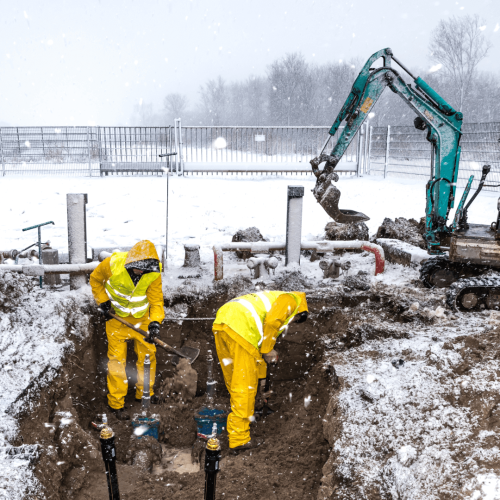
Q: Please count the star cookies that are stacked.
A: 0